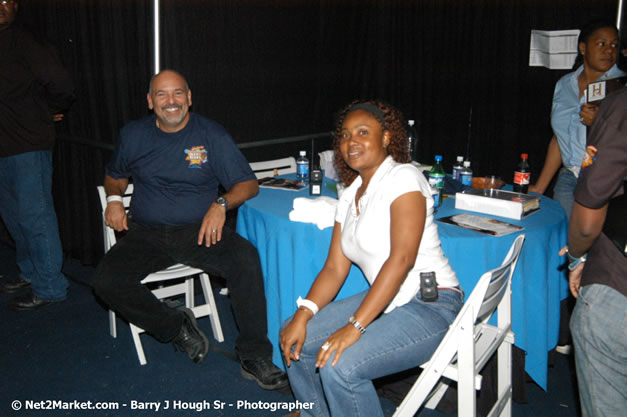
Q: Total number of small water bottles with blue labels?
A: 3